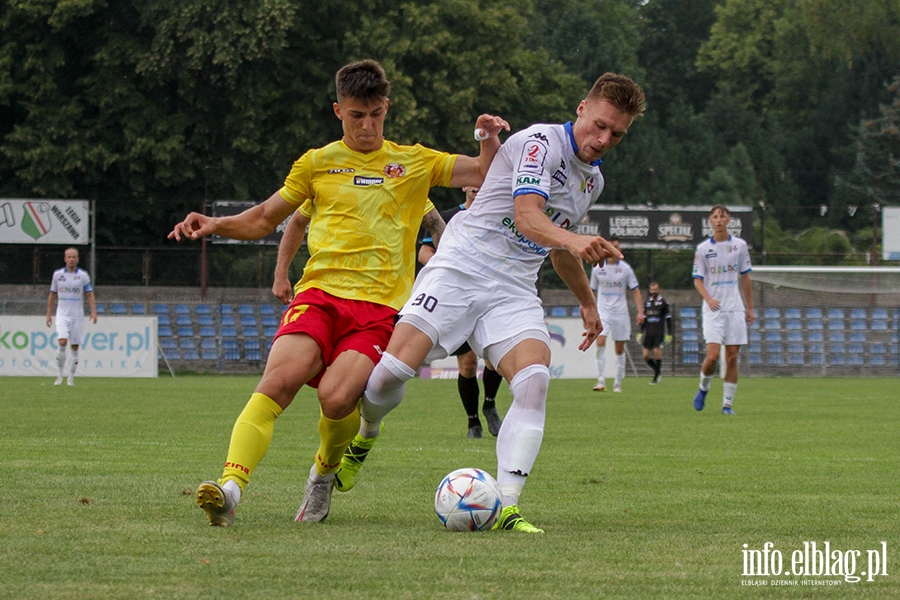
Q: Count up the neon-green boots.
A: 2